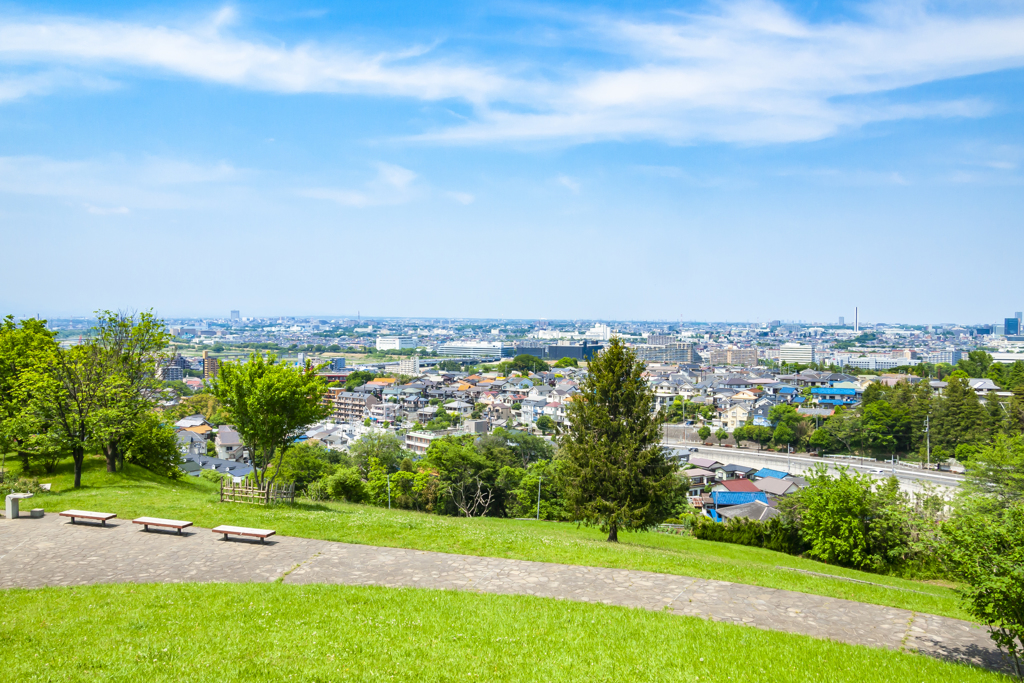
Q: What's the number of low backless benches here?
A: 3